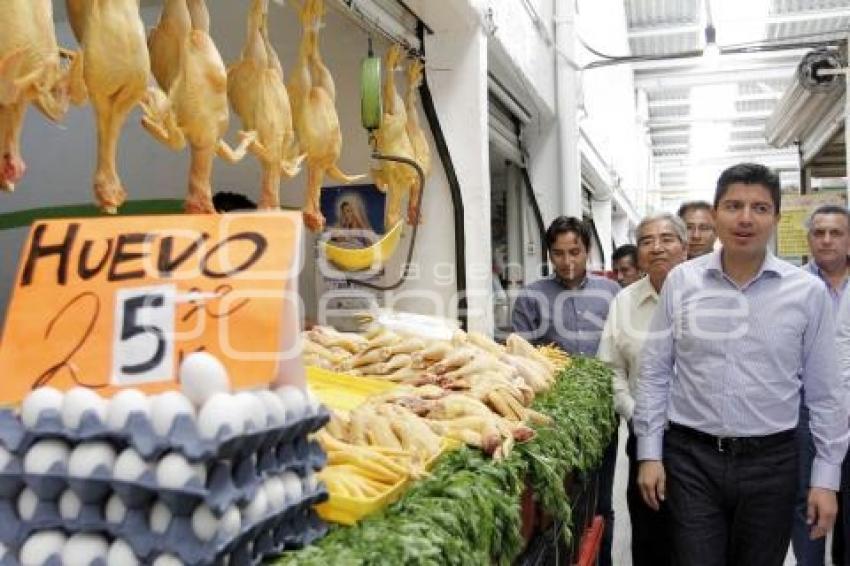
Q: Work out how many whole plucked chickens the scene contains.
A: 7